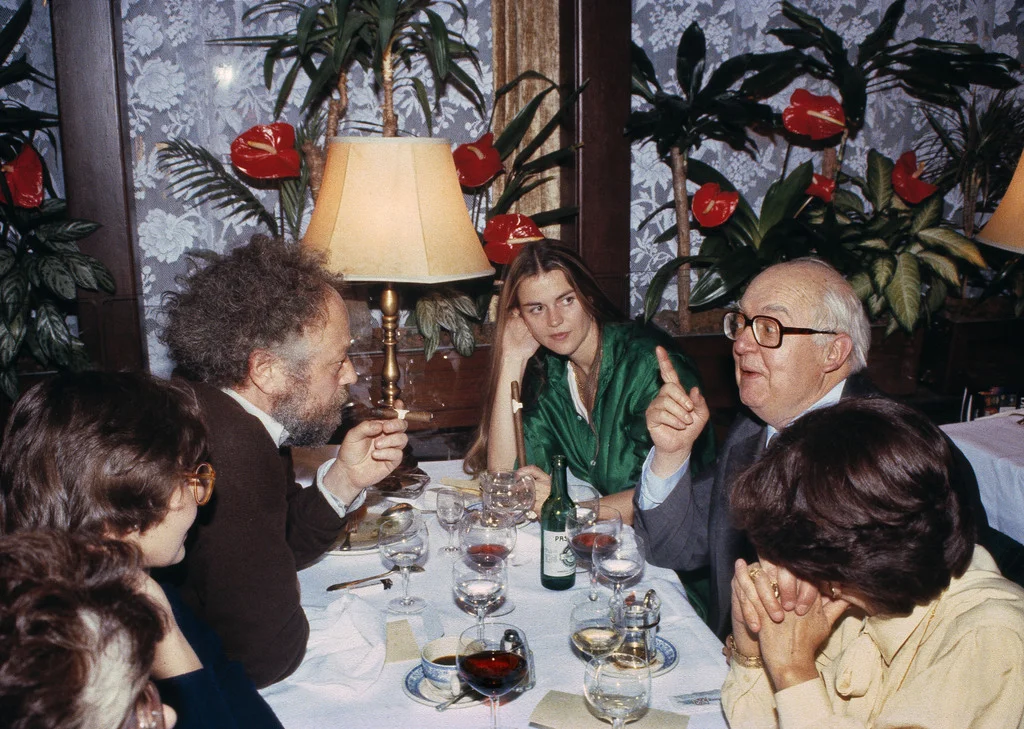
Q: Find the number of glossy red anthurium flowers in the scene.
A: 8